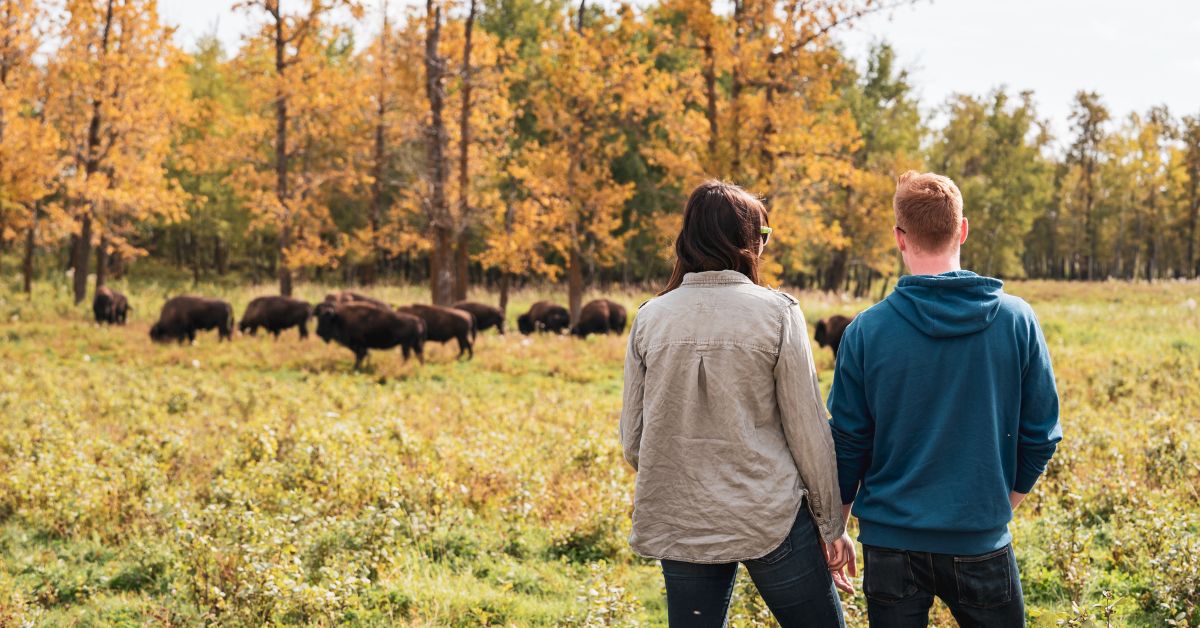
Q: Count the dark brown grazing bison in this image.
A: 10